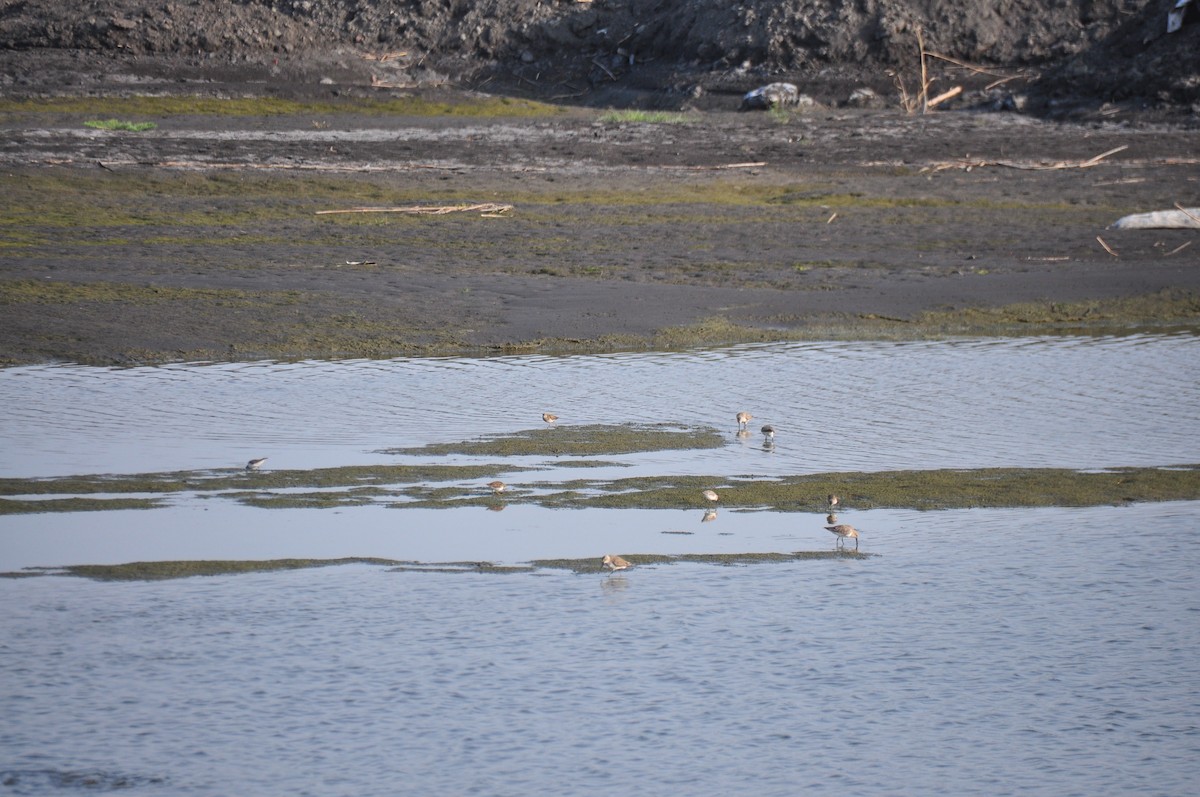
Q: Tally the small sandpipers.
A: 9